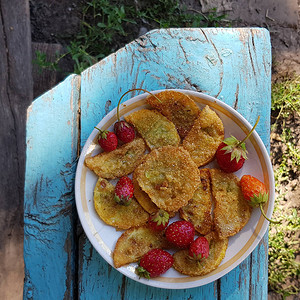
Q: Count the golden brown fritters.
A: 11